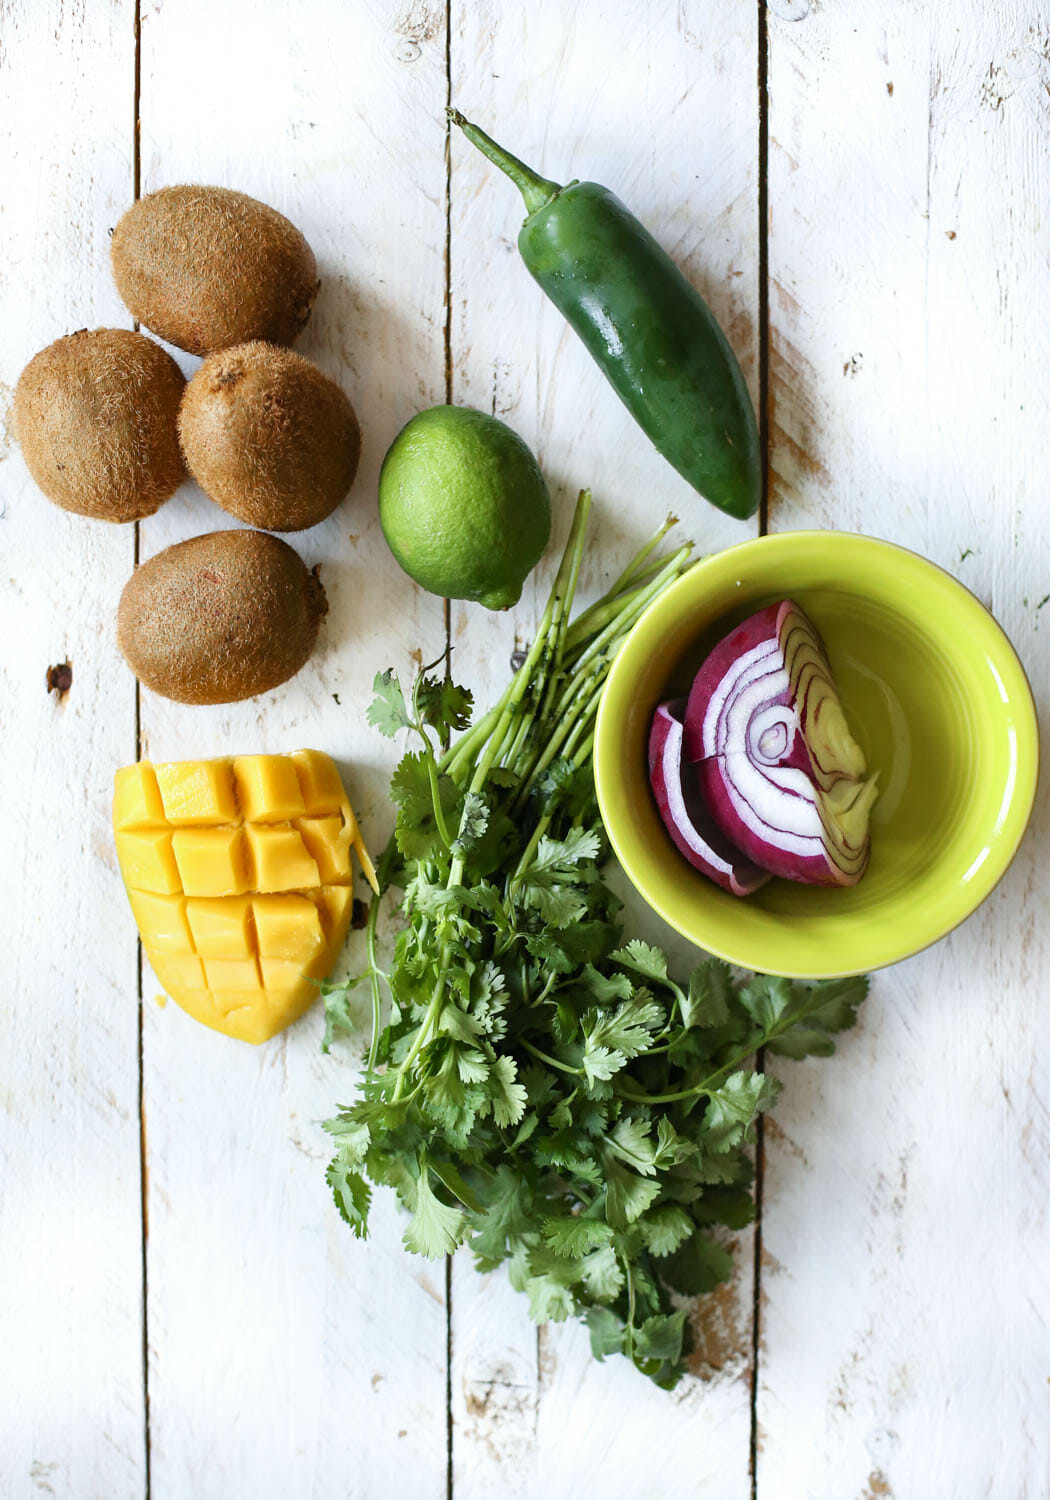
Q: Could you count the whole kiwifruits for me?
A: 4